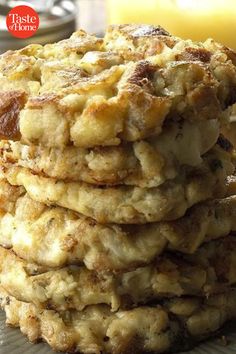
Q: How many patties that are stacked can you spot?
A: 6